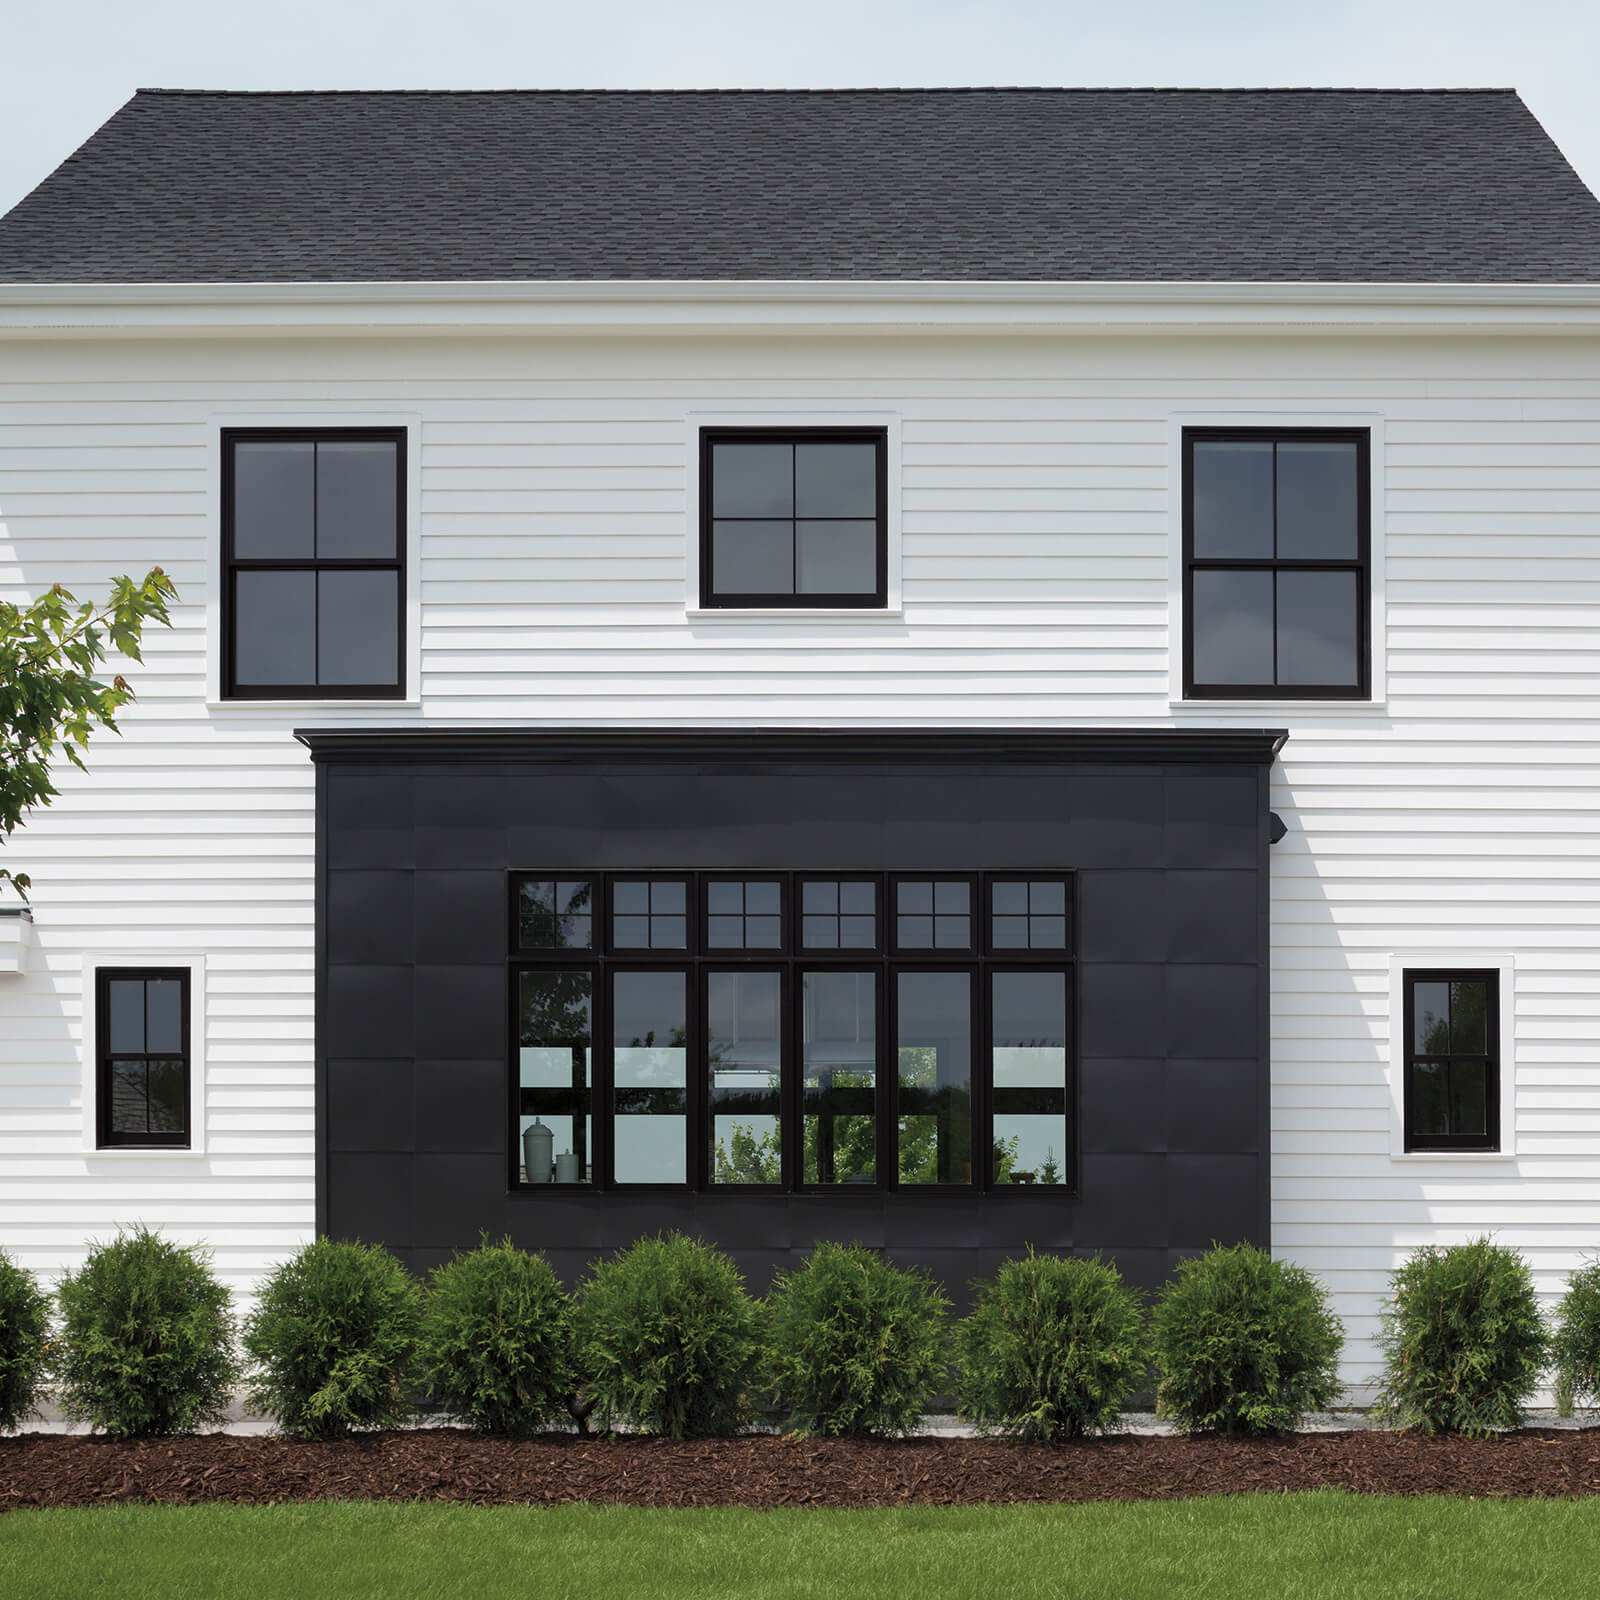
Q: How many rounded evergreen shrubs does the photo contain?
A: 10